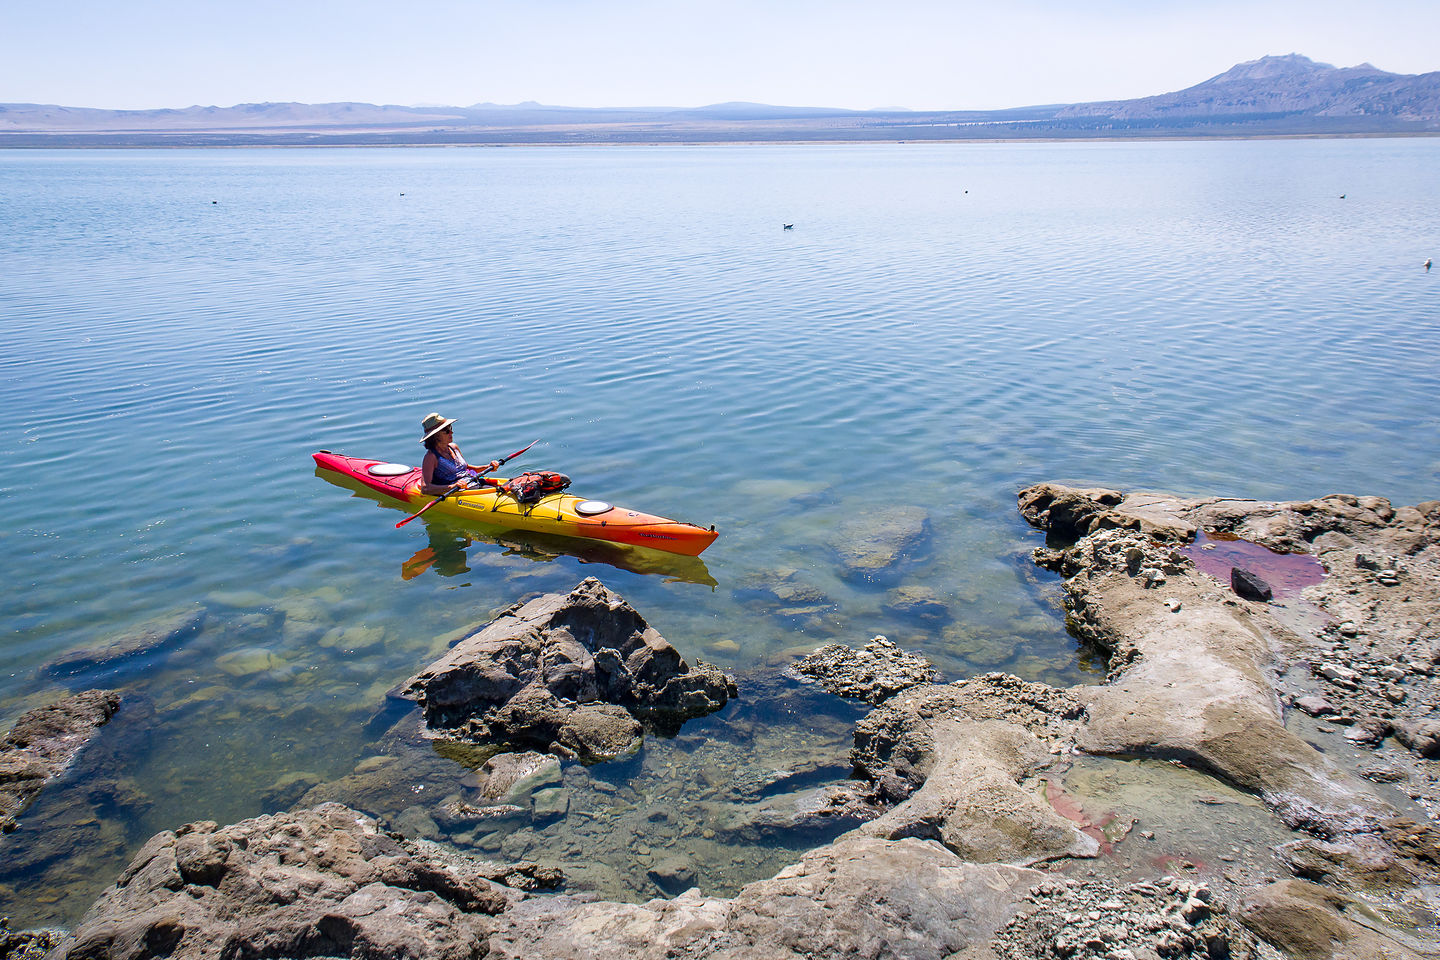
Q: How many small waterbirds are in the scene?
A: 6